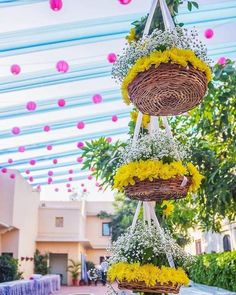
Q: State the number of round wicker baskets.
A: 3